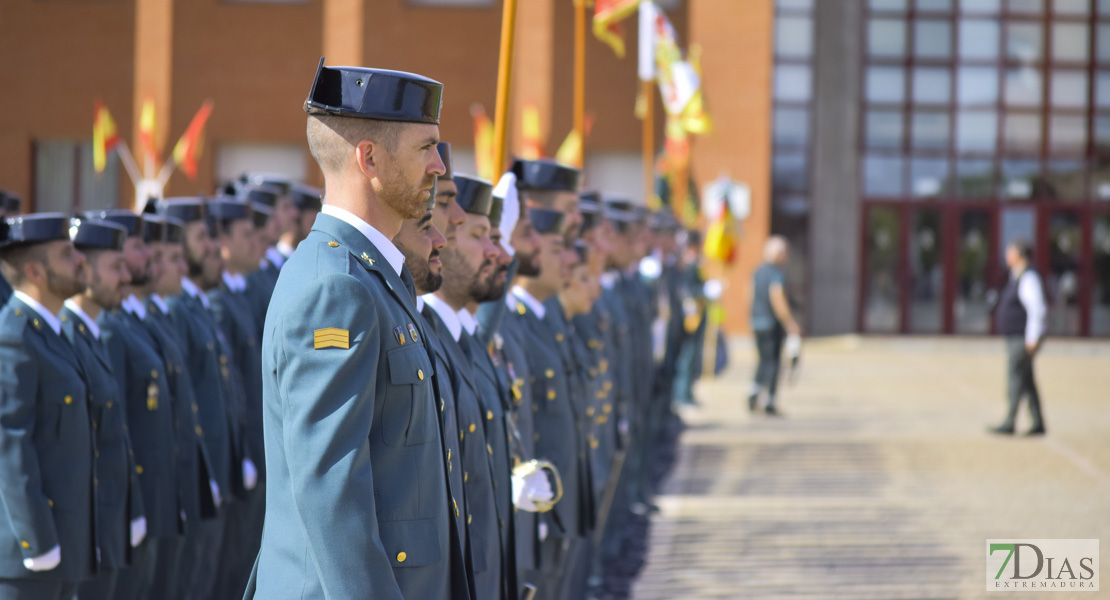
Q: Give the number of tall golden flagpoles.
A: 3